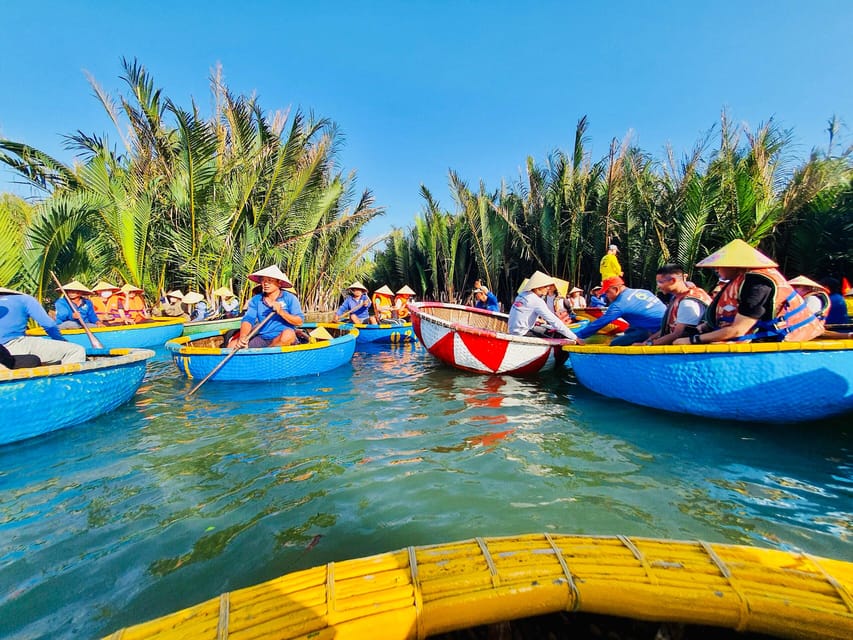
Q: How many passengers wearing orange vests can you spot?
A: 7